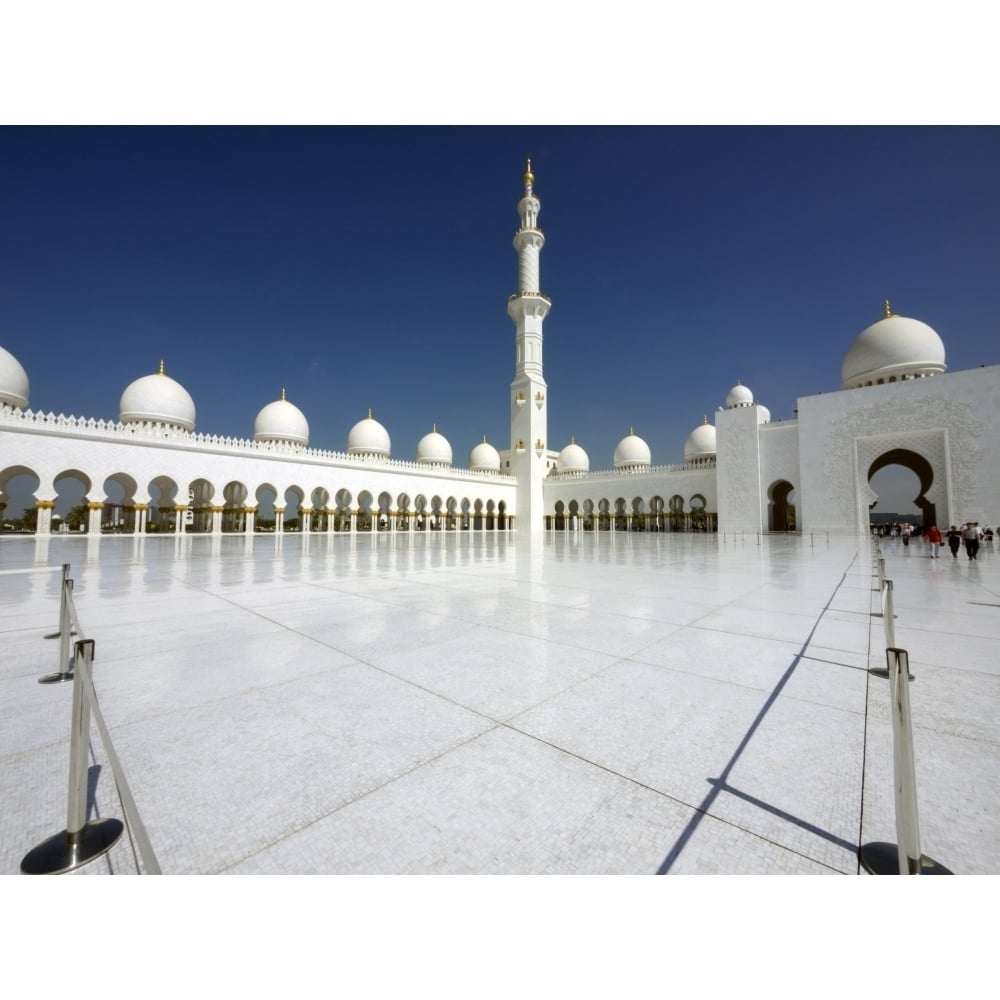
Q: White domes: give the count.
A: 12